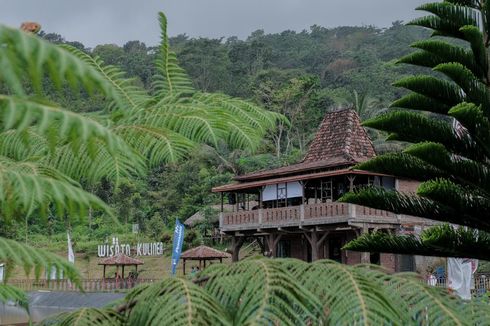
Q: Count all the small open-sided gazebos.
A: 2